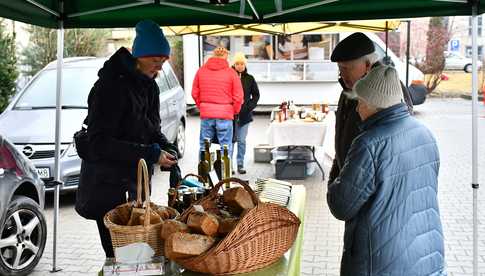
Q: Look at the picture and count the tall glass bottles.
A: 4